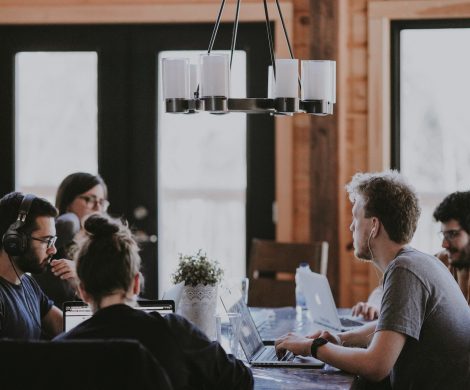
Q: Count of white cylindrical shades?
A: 6